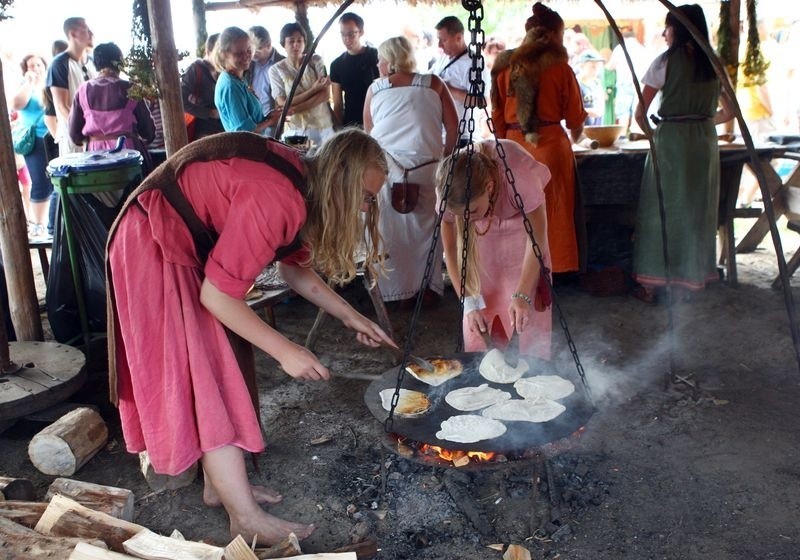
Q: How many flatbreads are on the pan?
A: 7